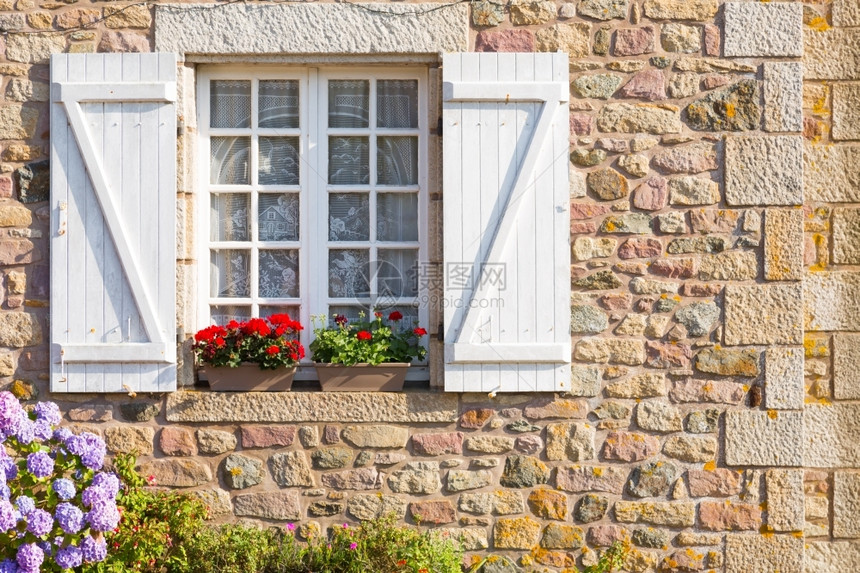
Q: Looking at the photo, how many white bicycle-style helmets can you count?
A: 0